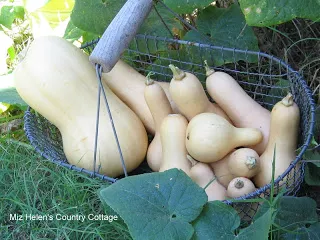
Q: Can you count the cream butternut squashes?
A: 11